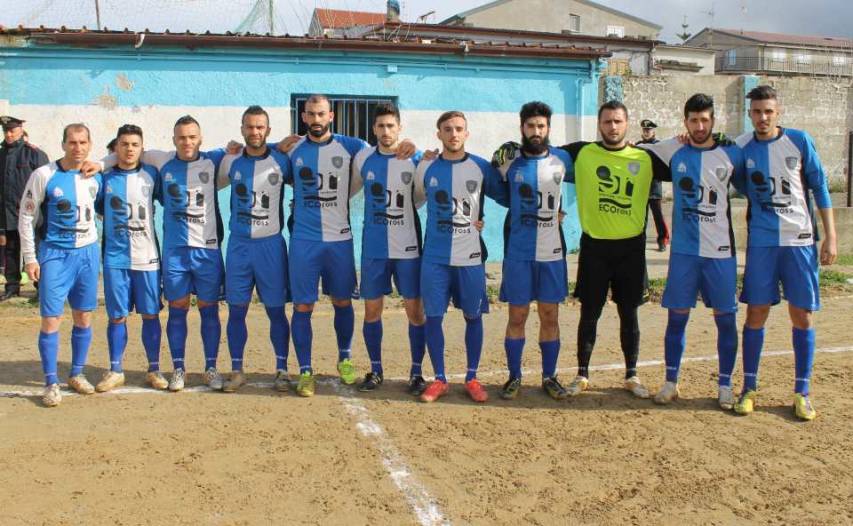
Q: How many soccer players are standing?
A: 11